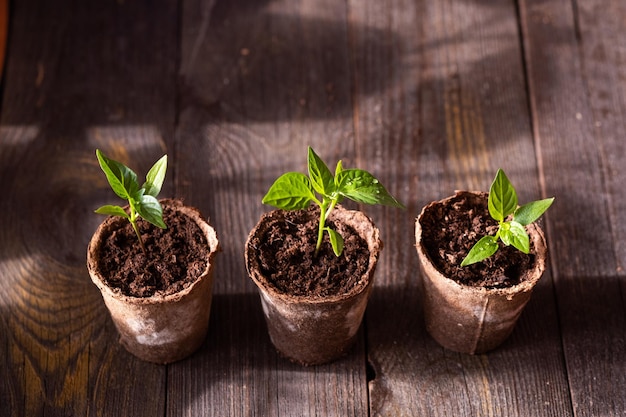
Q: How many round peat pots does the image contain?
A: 3